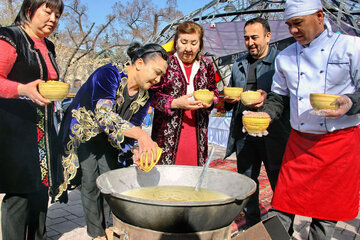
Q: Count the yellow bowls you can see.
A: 7